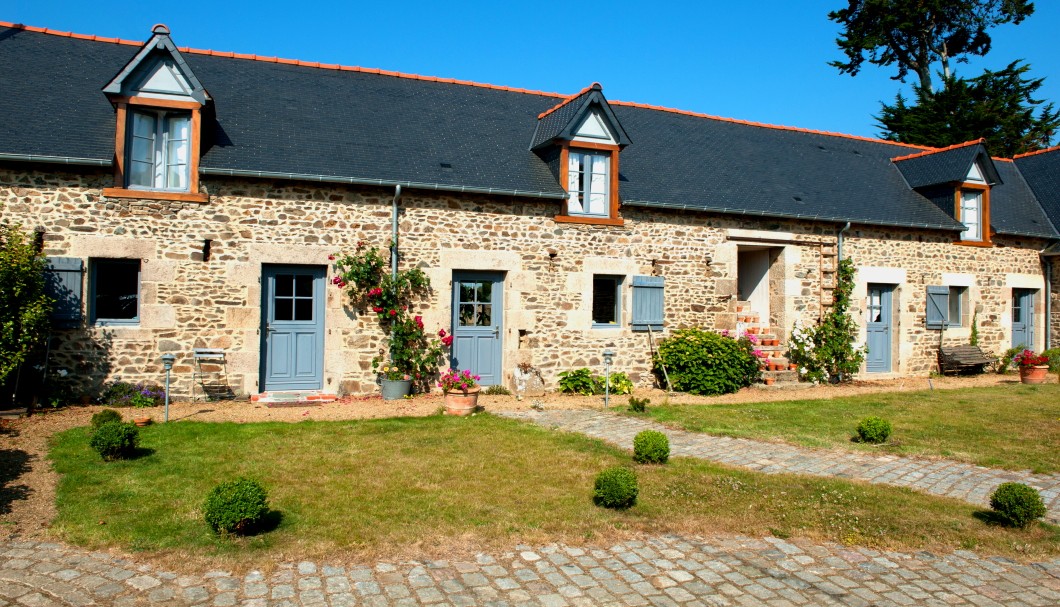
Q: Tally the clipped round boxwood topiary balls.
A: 7